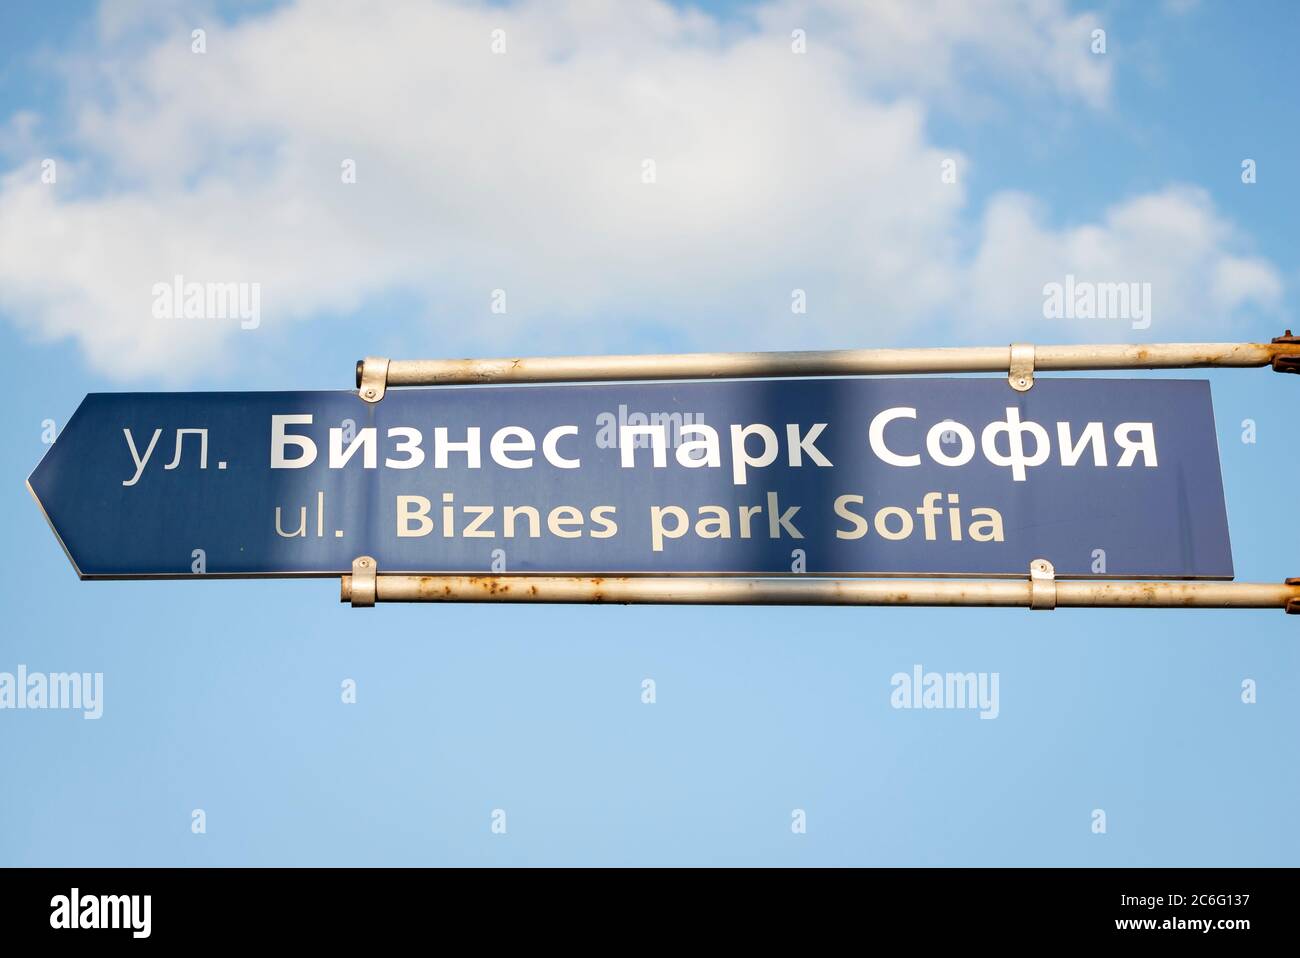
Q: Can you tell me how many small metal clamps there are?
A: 4